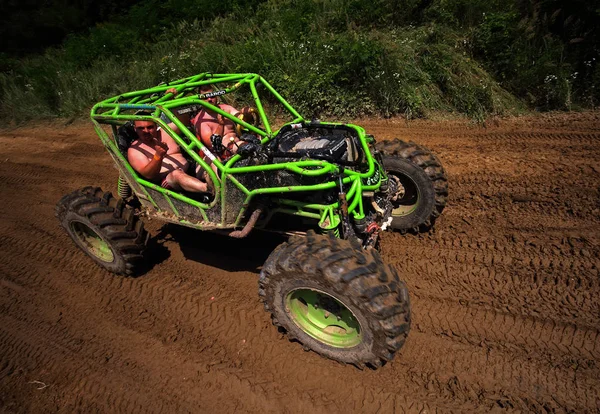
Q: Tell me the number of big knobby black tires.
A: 3